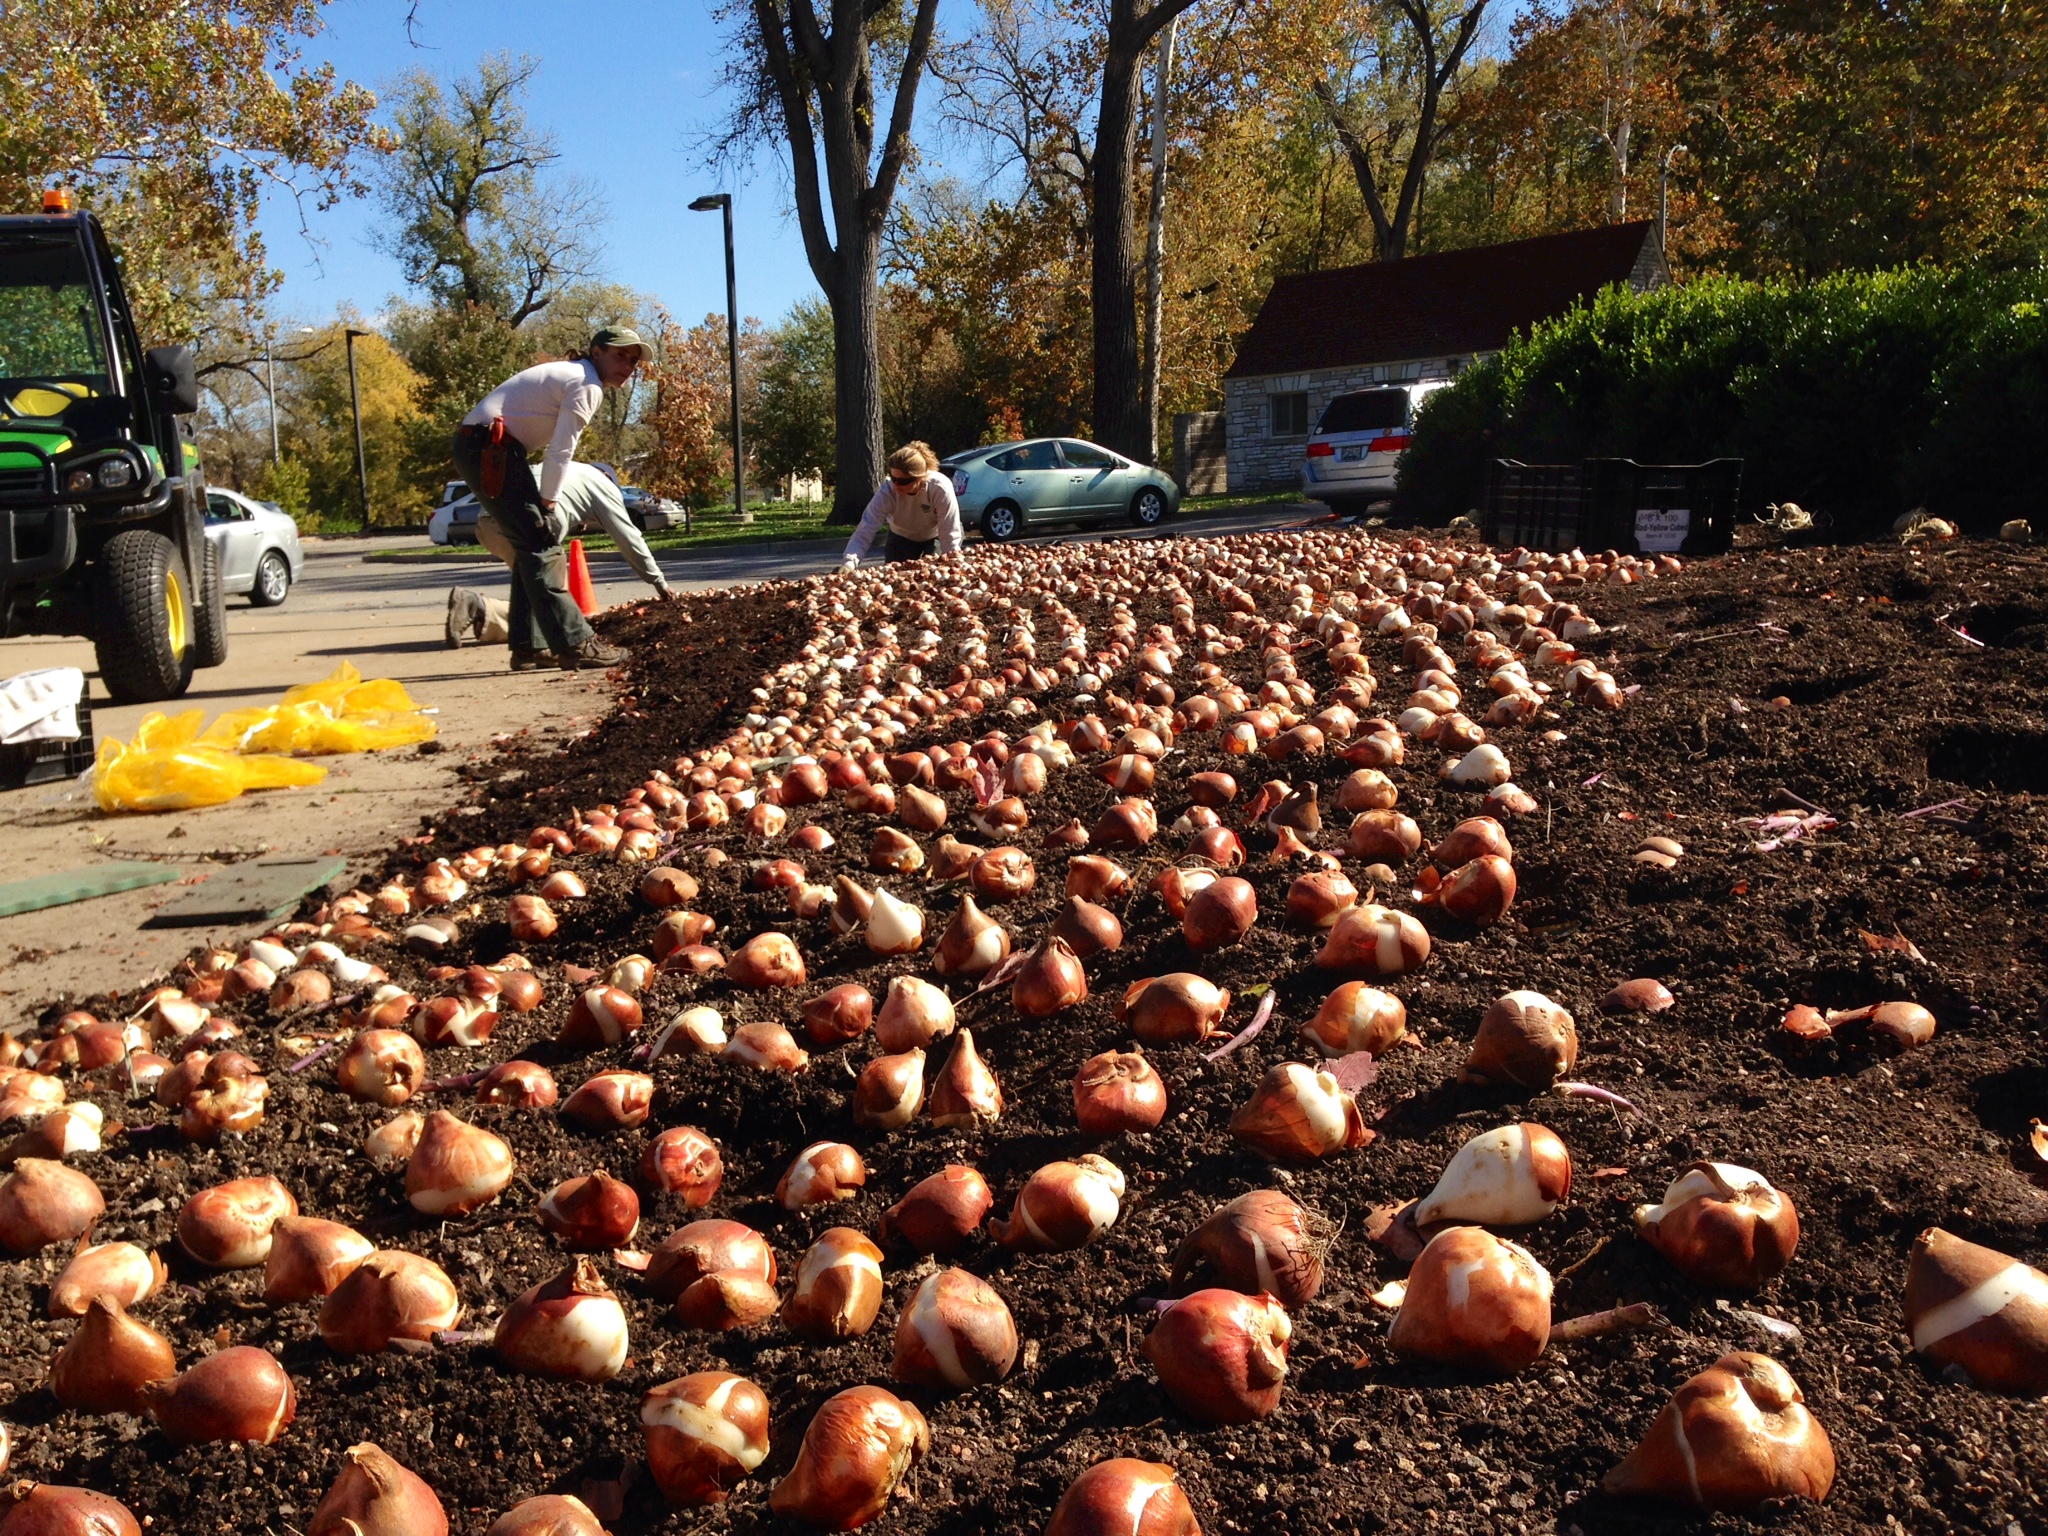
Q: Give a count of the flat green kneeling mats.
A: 2